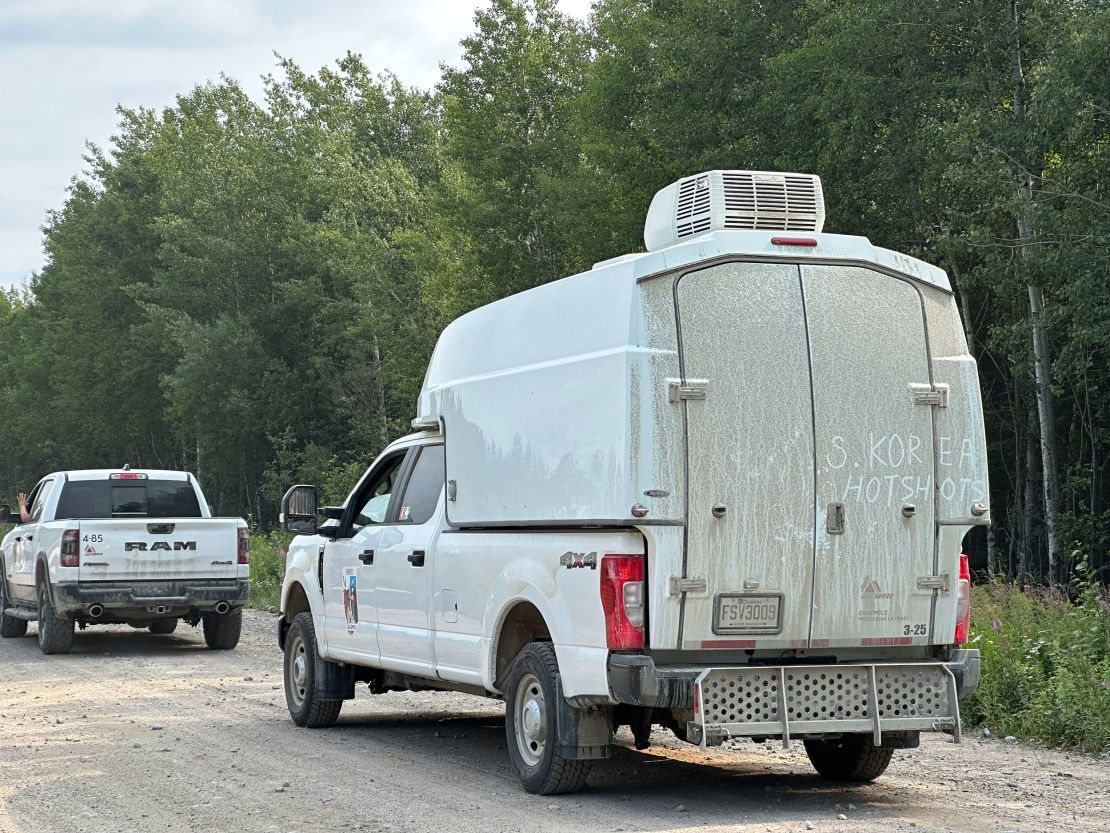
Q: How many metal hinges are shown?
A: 4